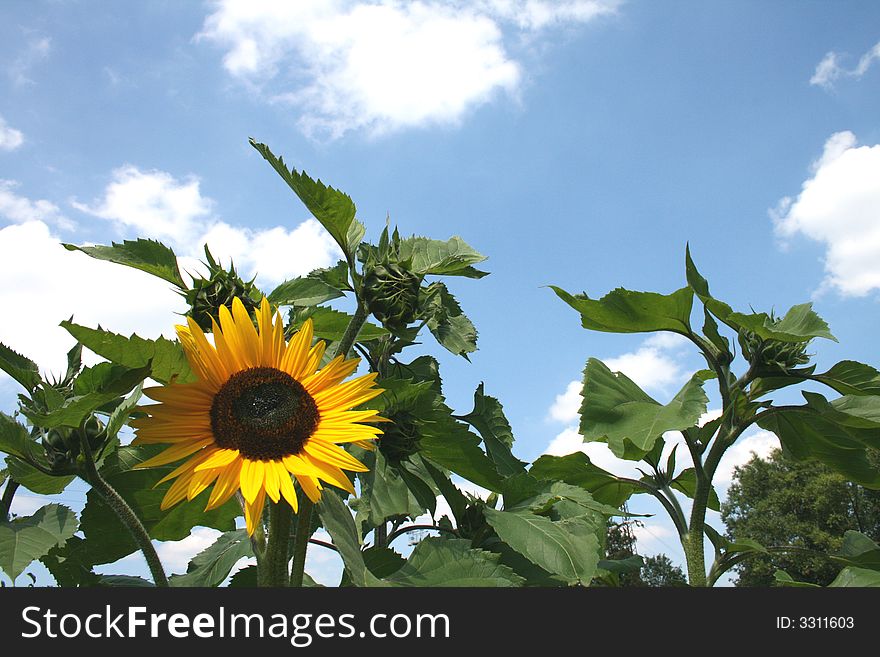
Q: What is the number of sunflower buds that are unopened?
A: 5